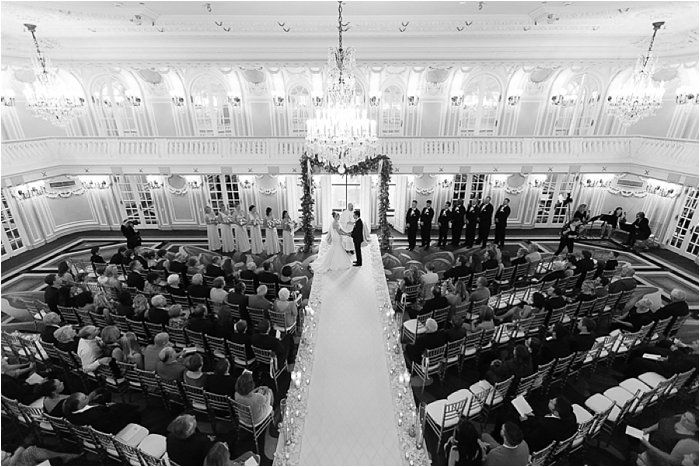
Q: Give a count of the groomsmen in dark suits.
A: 7